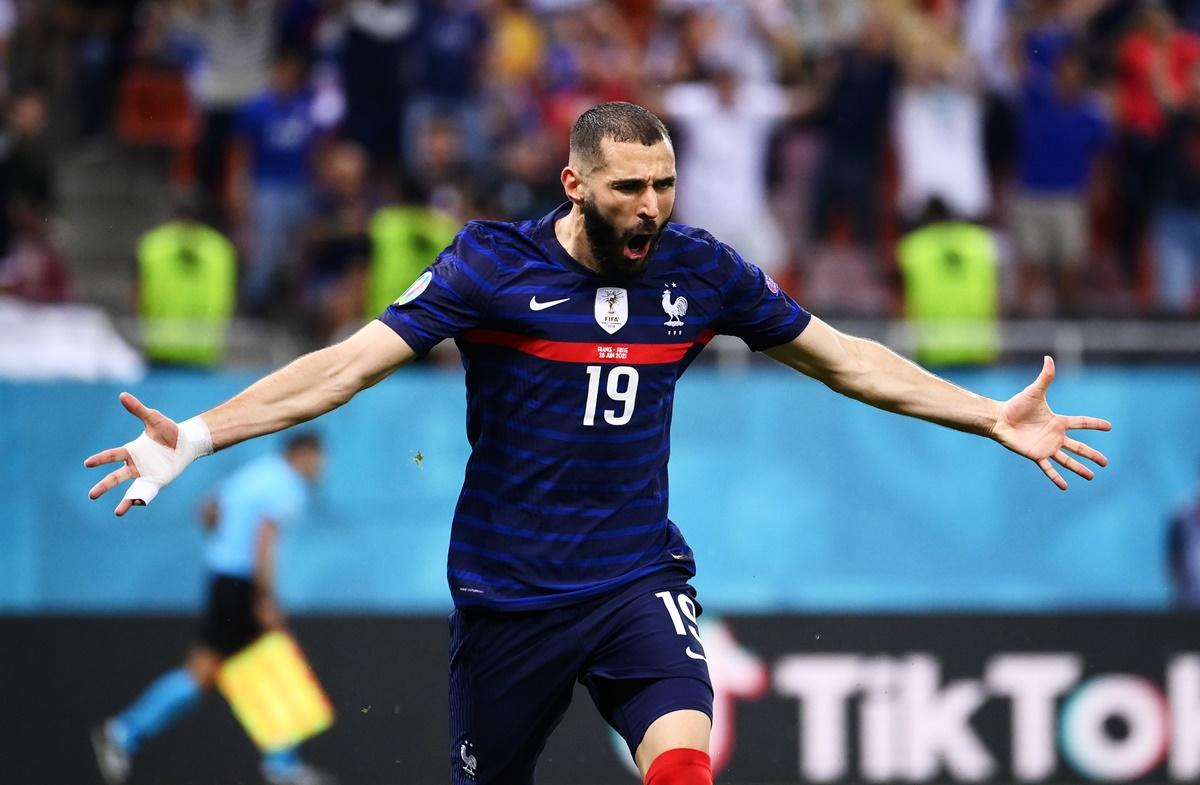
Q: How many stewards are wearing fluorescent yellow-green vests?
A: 3